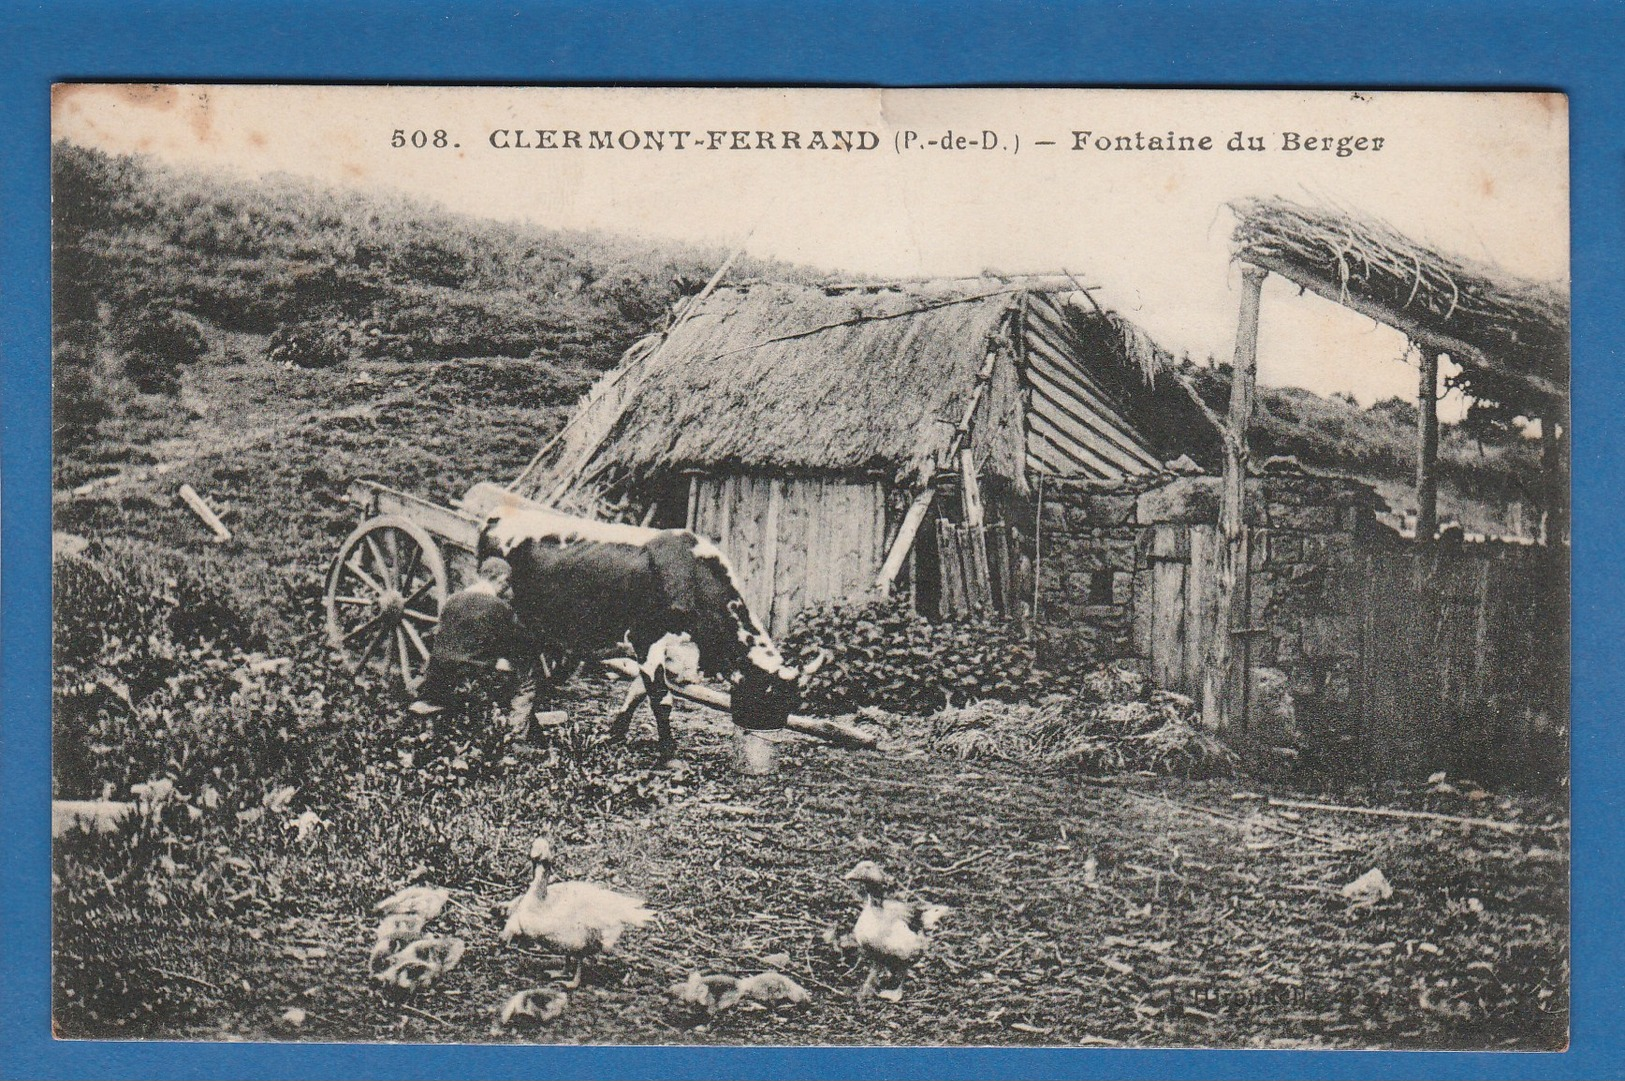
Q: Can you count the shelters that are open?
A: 1